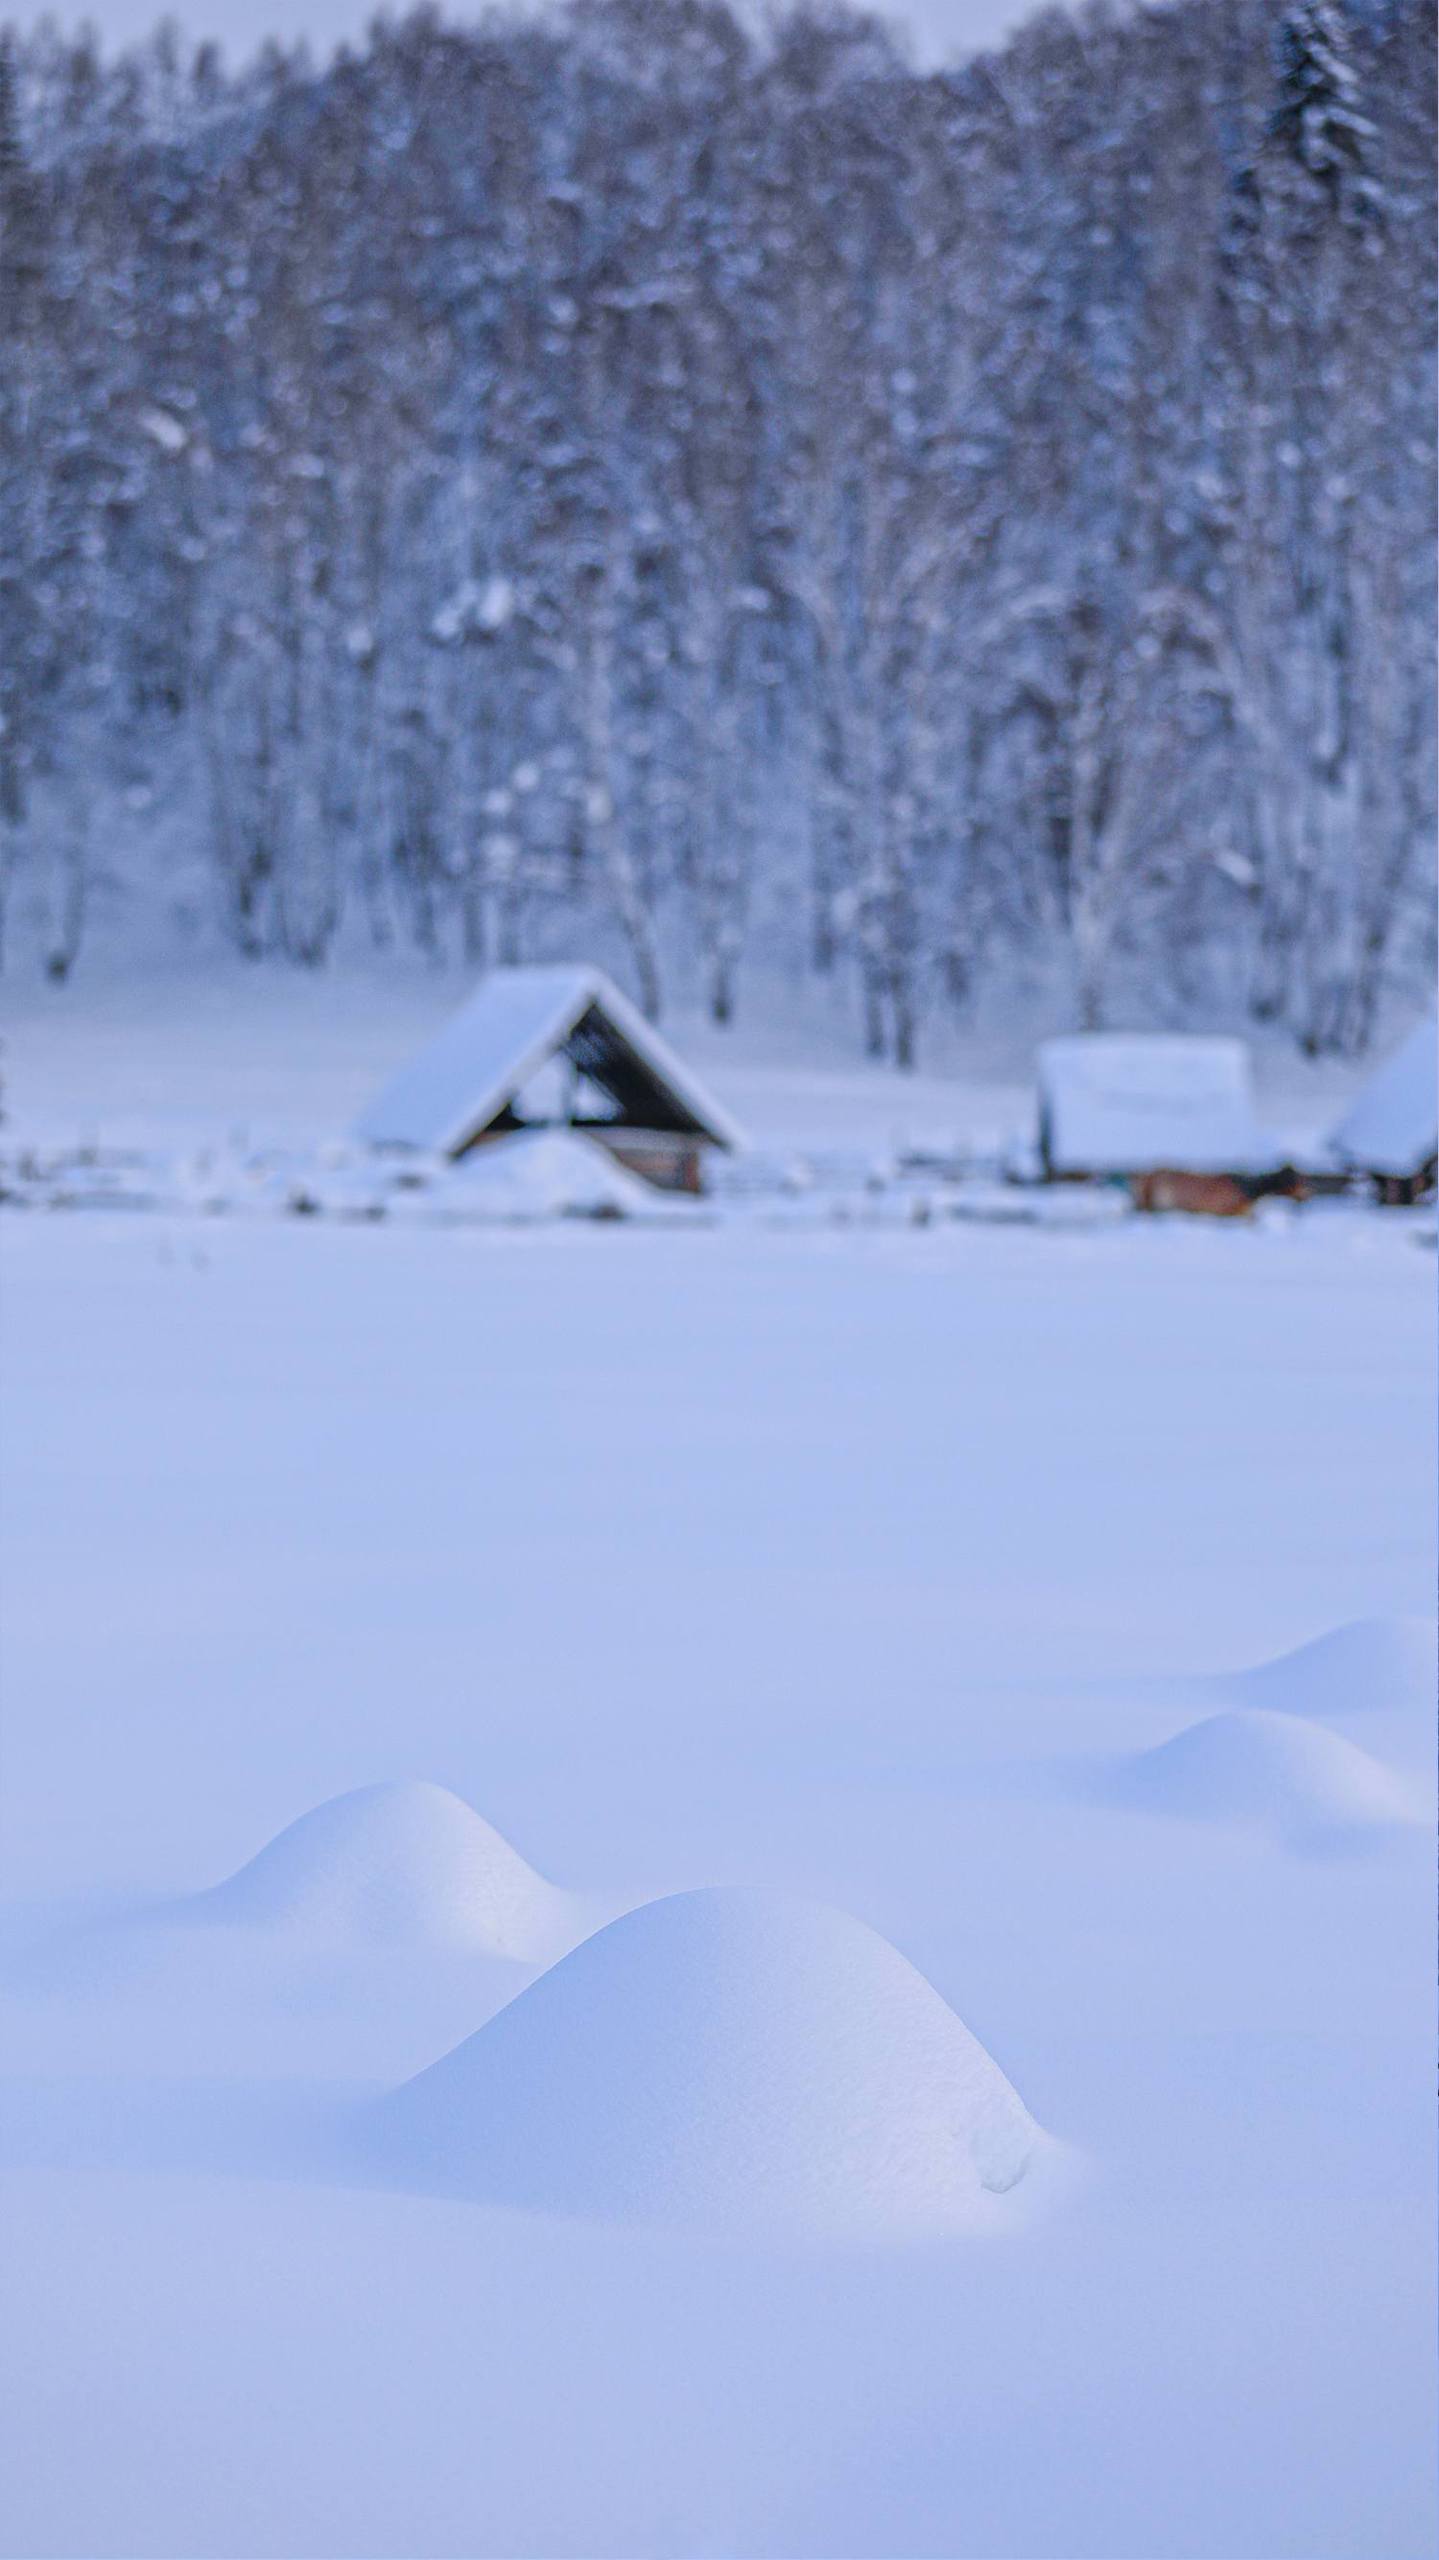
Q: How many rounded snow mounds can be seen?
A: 4